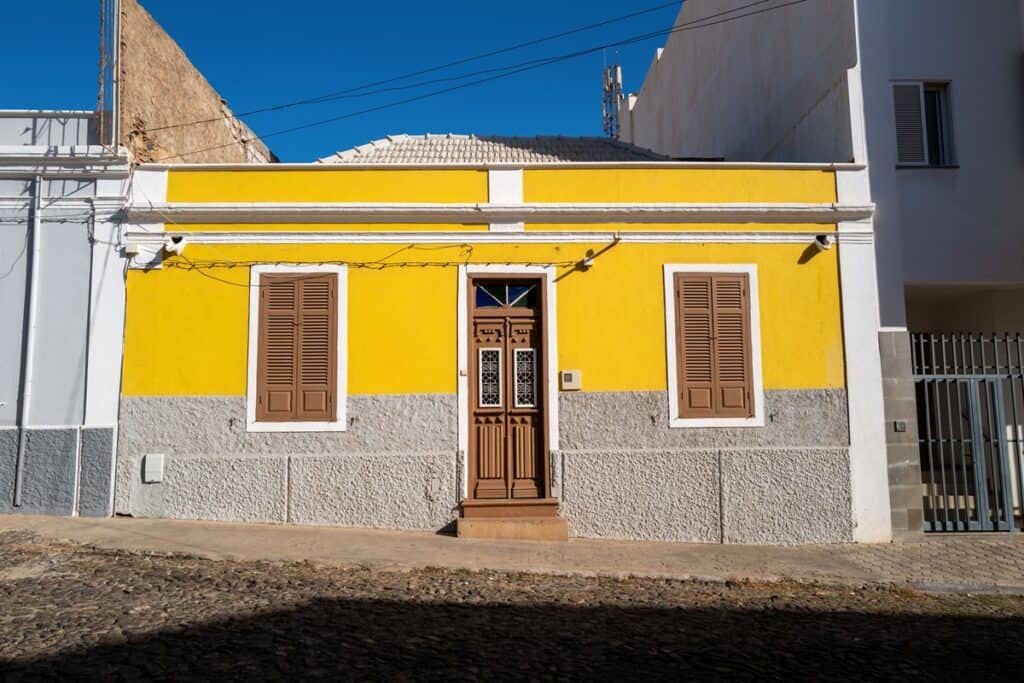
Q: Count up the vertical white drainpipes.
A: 1